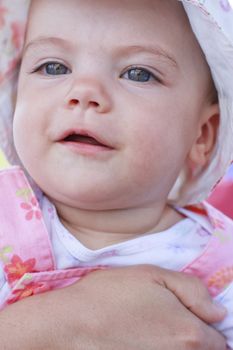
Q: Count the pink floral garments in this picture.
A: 1